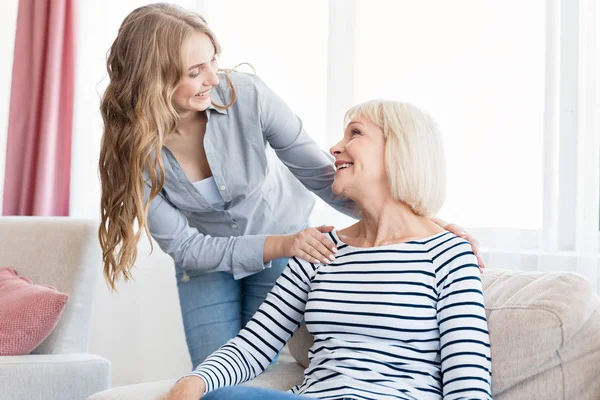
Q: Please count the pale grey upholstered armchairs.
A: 1